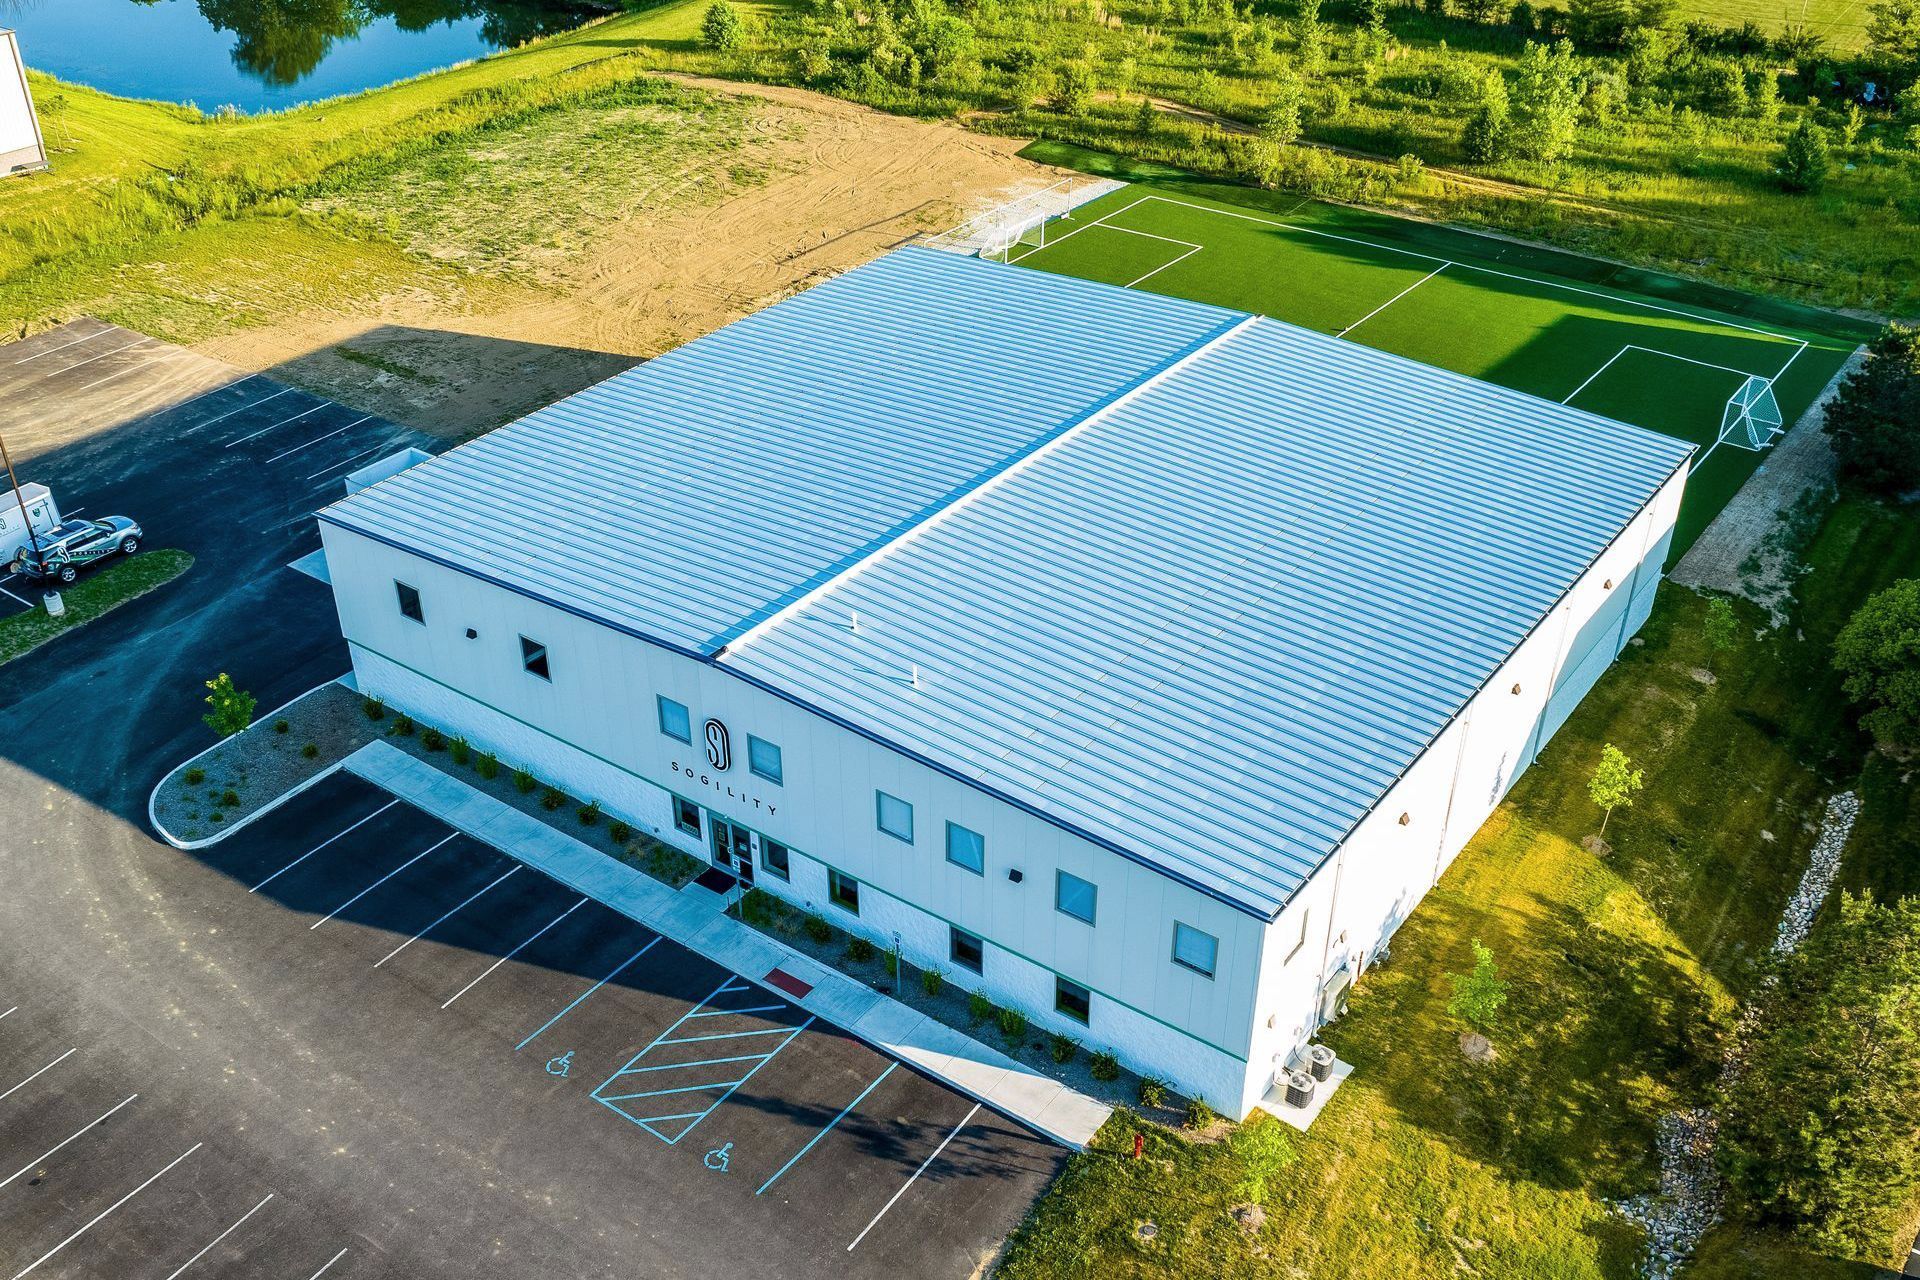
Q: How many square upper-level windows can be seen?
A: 8